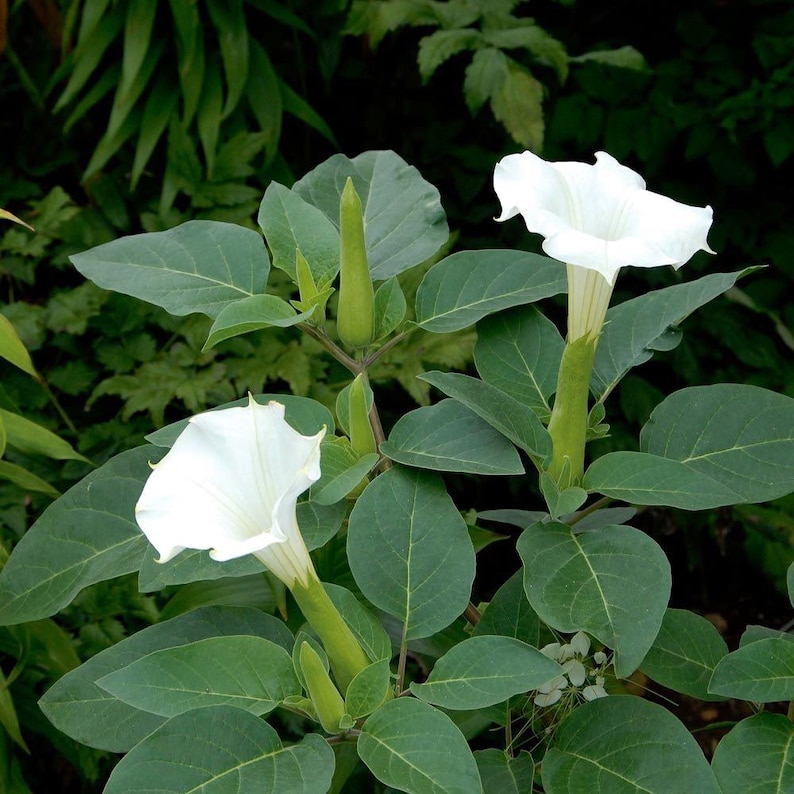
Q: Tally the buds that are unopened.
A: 4